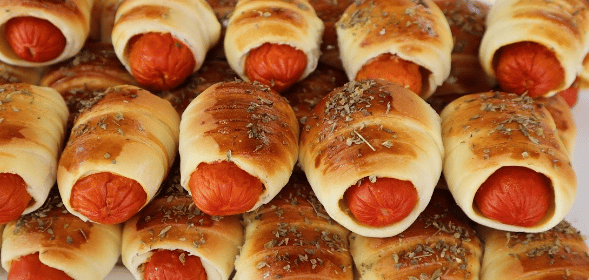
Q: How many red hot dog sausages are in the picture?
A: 13